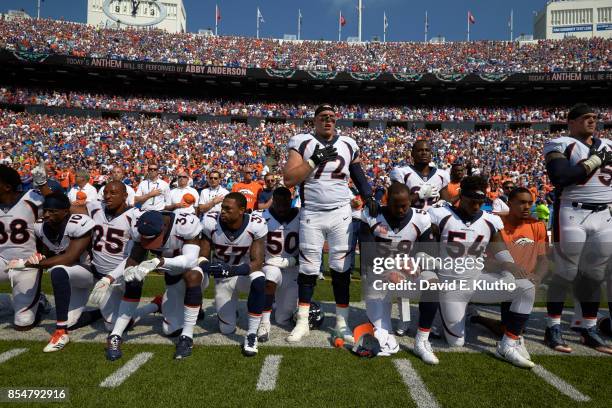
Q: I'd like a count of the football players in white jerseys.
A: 11